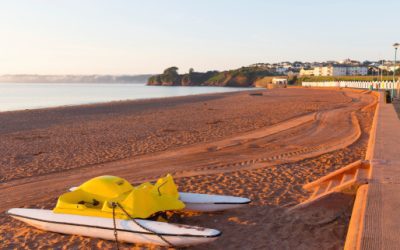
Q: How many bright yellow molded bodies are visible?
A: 1